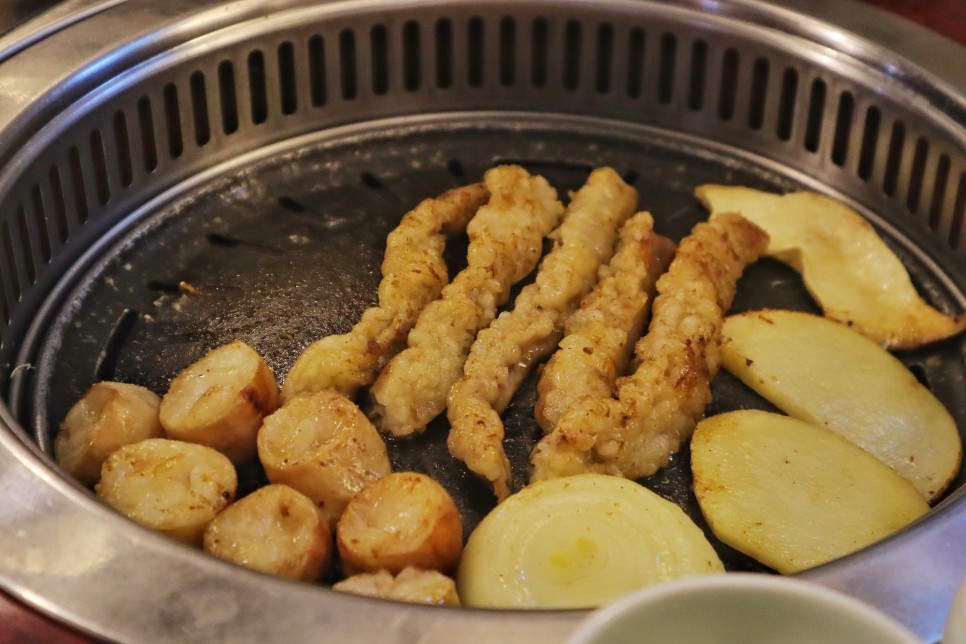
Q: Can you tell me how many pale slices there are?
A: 4